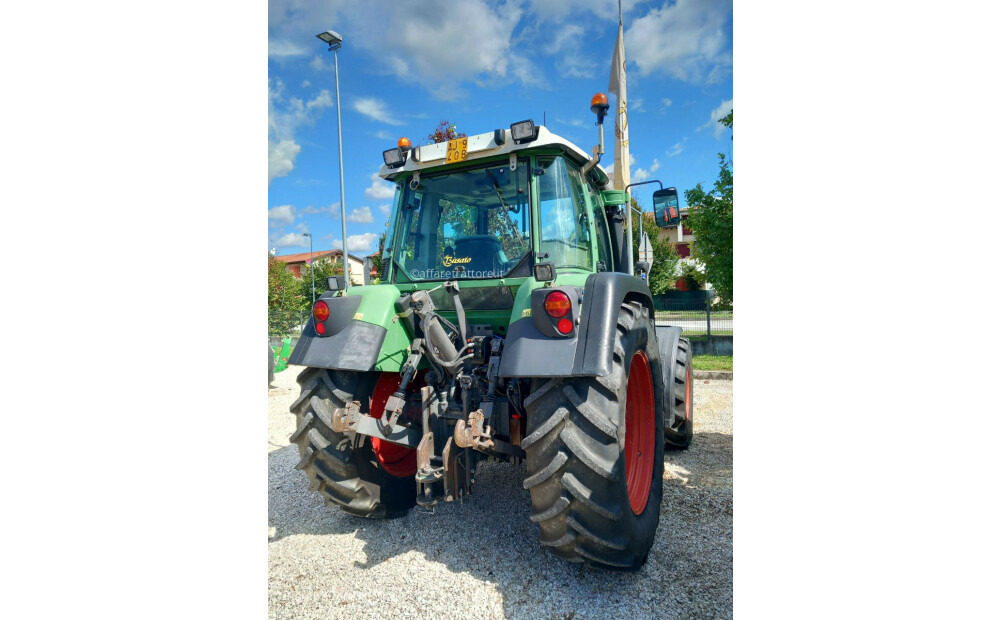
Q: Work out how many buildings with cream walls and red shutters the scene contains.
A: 2